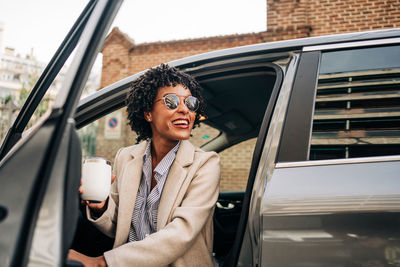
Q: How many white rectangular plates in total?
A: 1